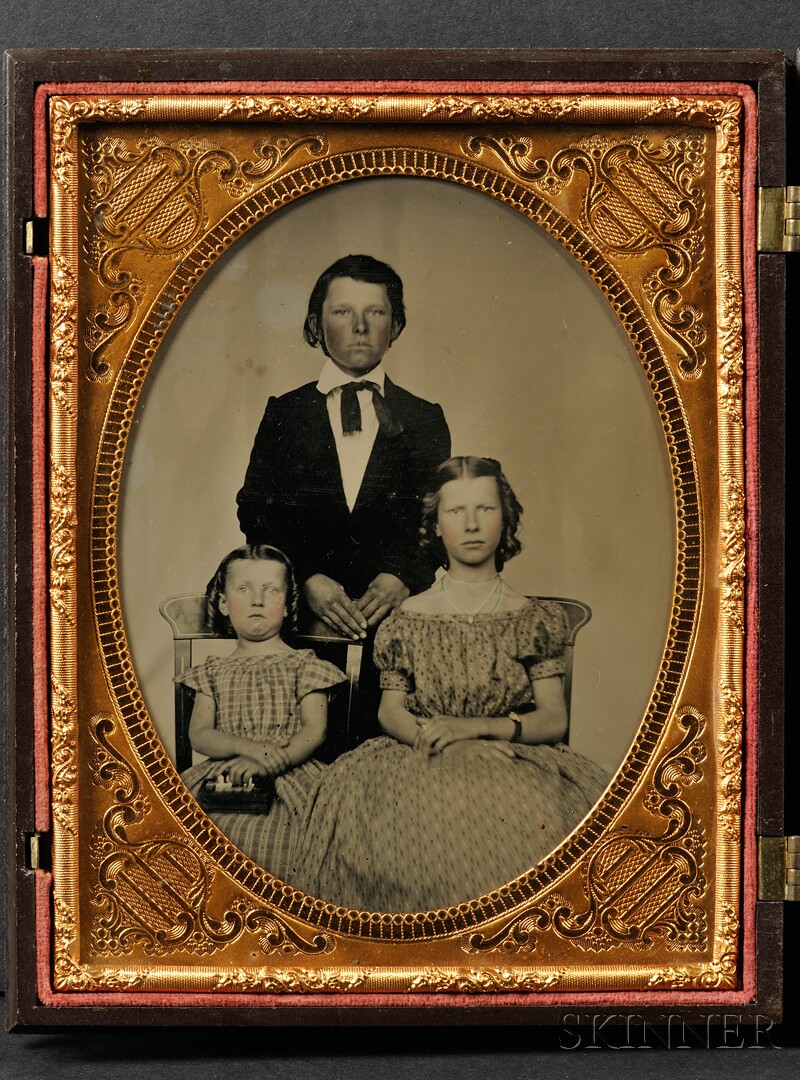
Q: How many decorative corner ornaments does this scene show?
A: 4